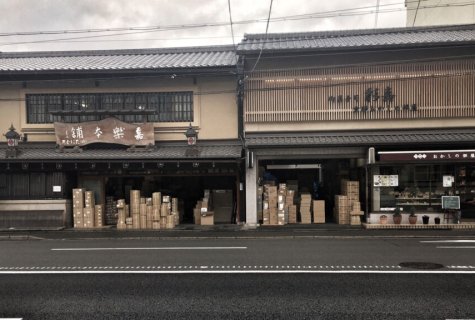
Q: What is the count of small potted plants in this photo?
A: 5